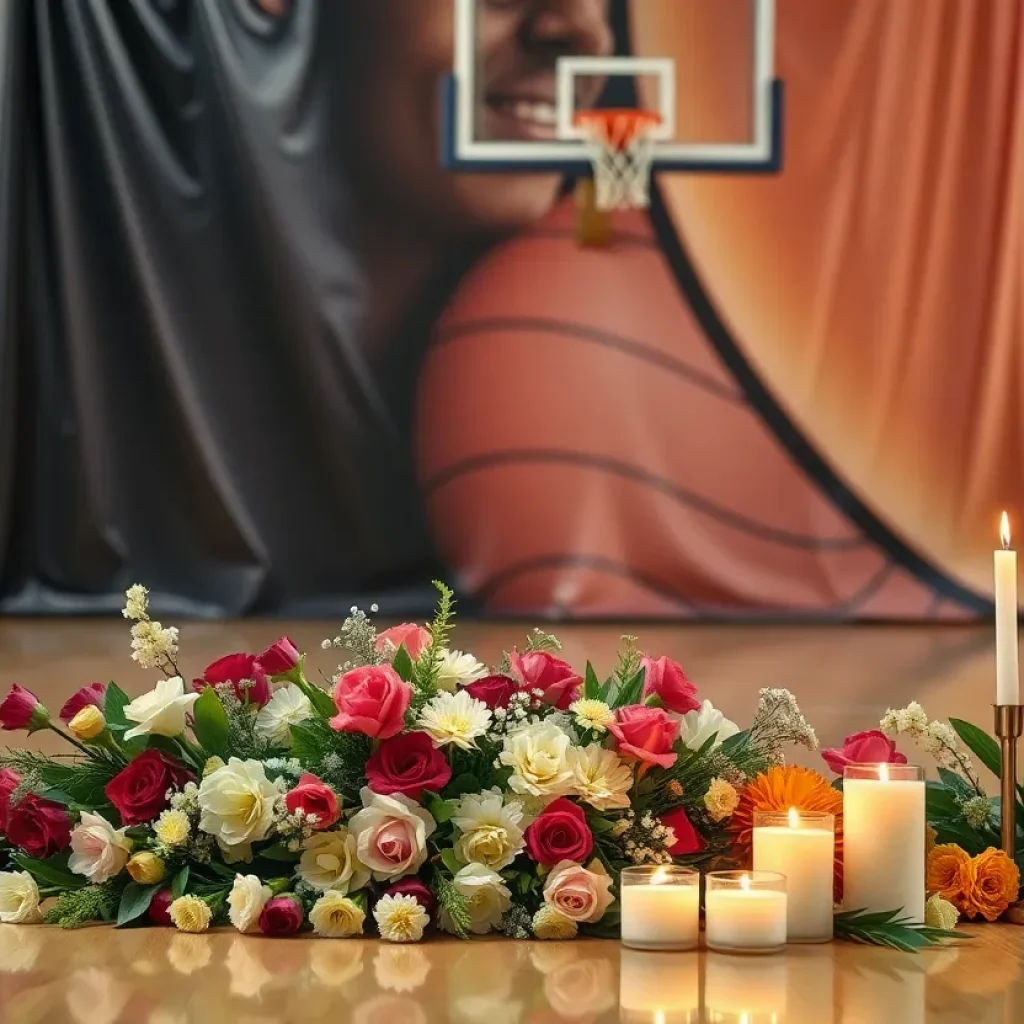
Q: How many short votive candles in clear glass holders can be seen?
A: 2